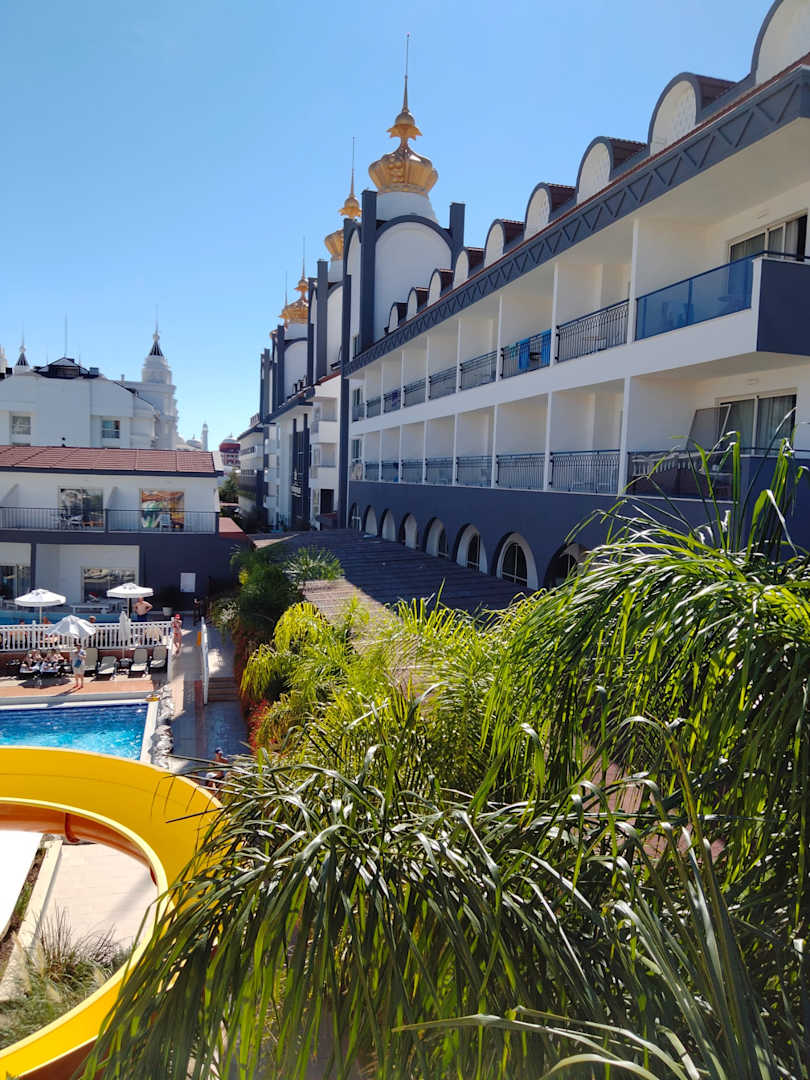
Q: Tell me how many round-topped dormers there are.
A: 9